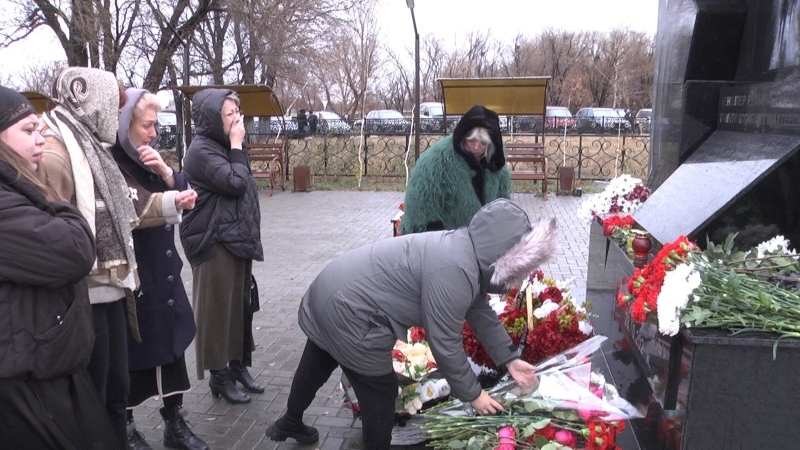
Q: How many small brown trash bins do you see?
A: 2